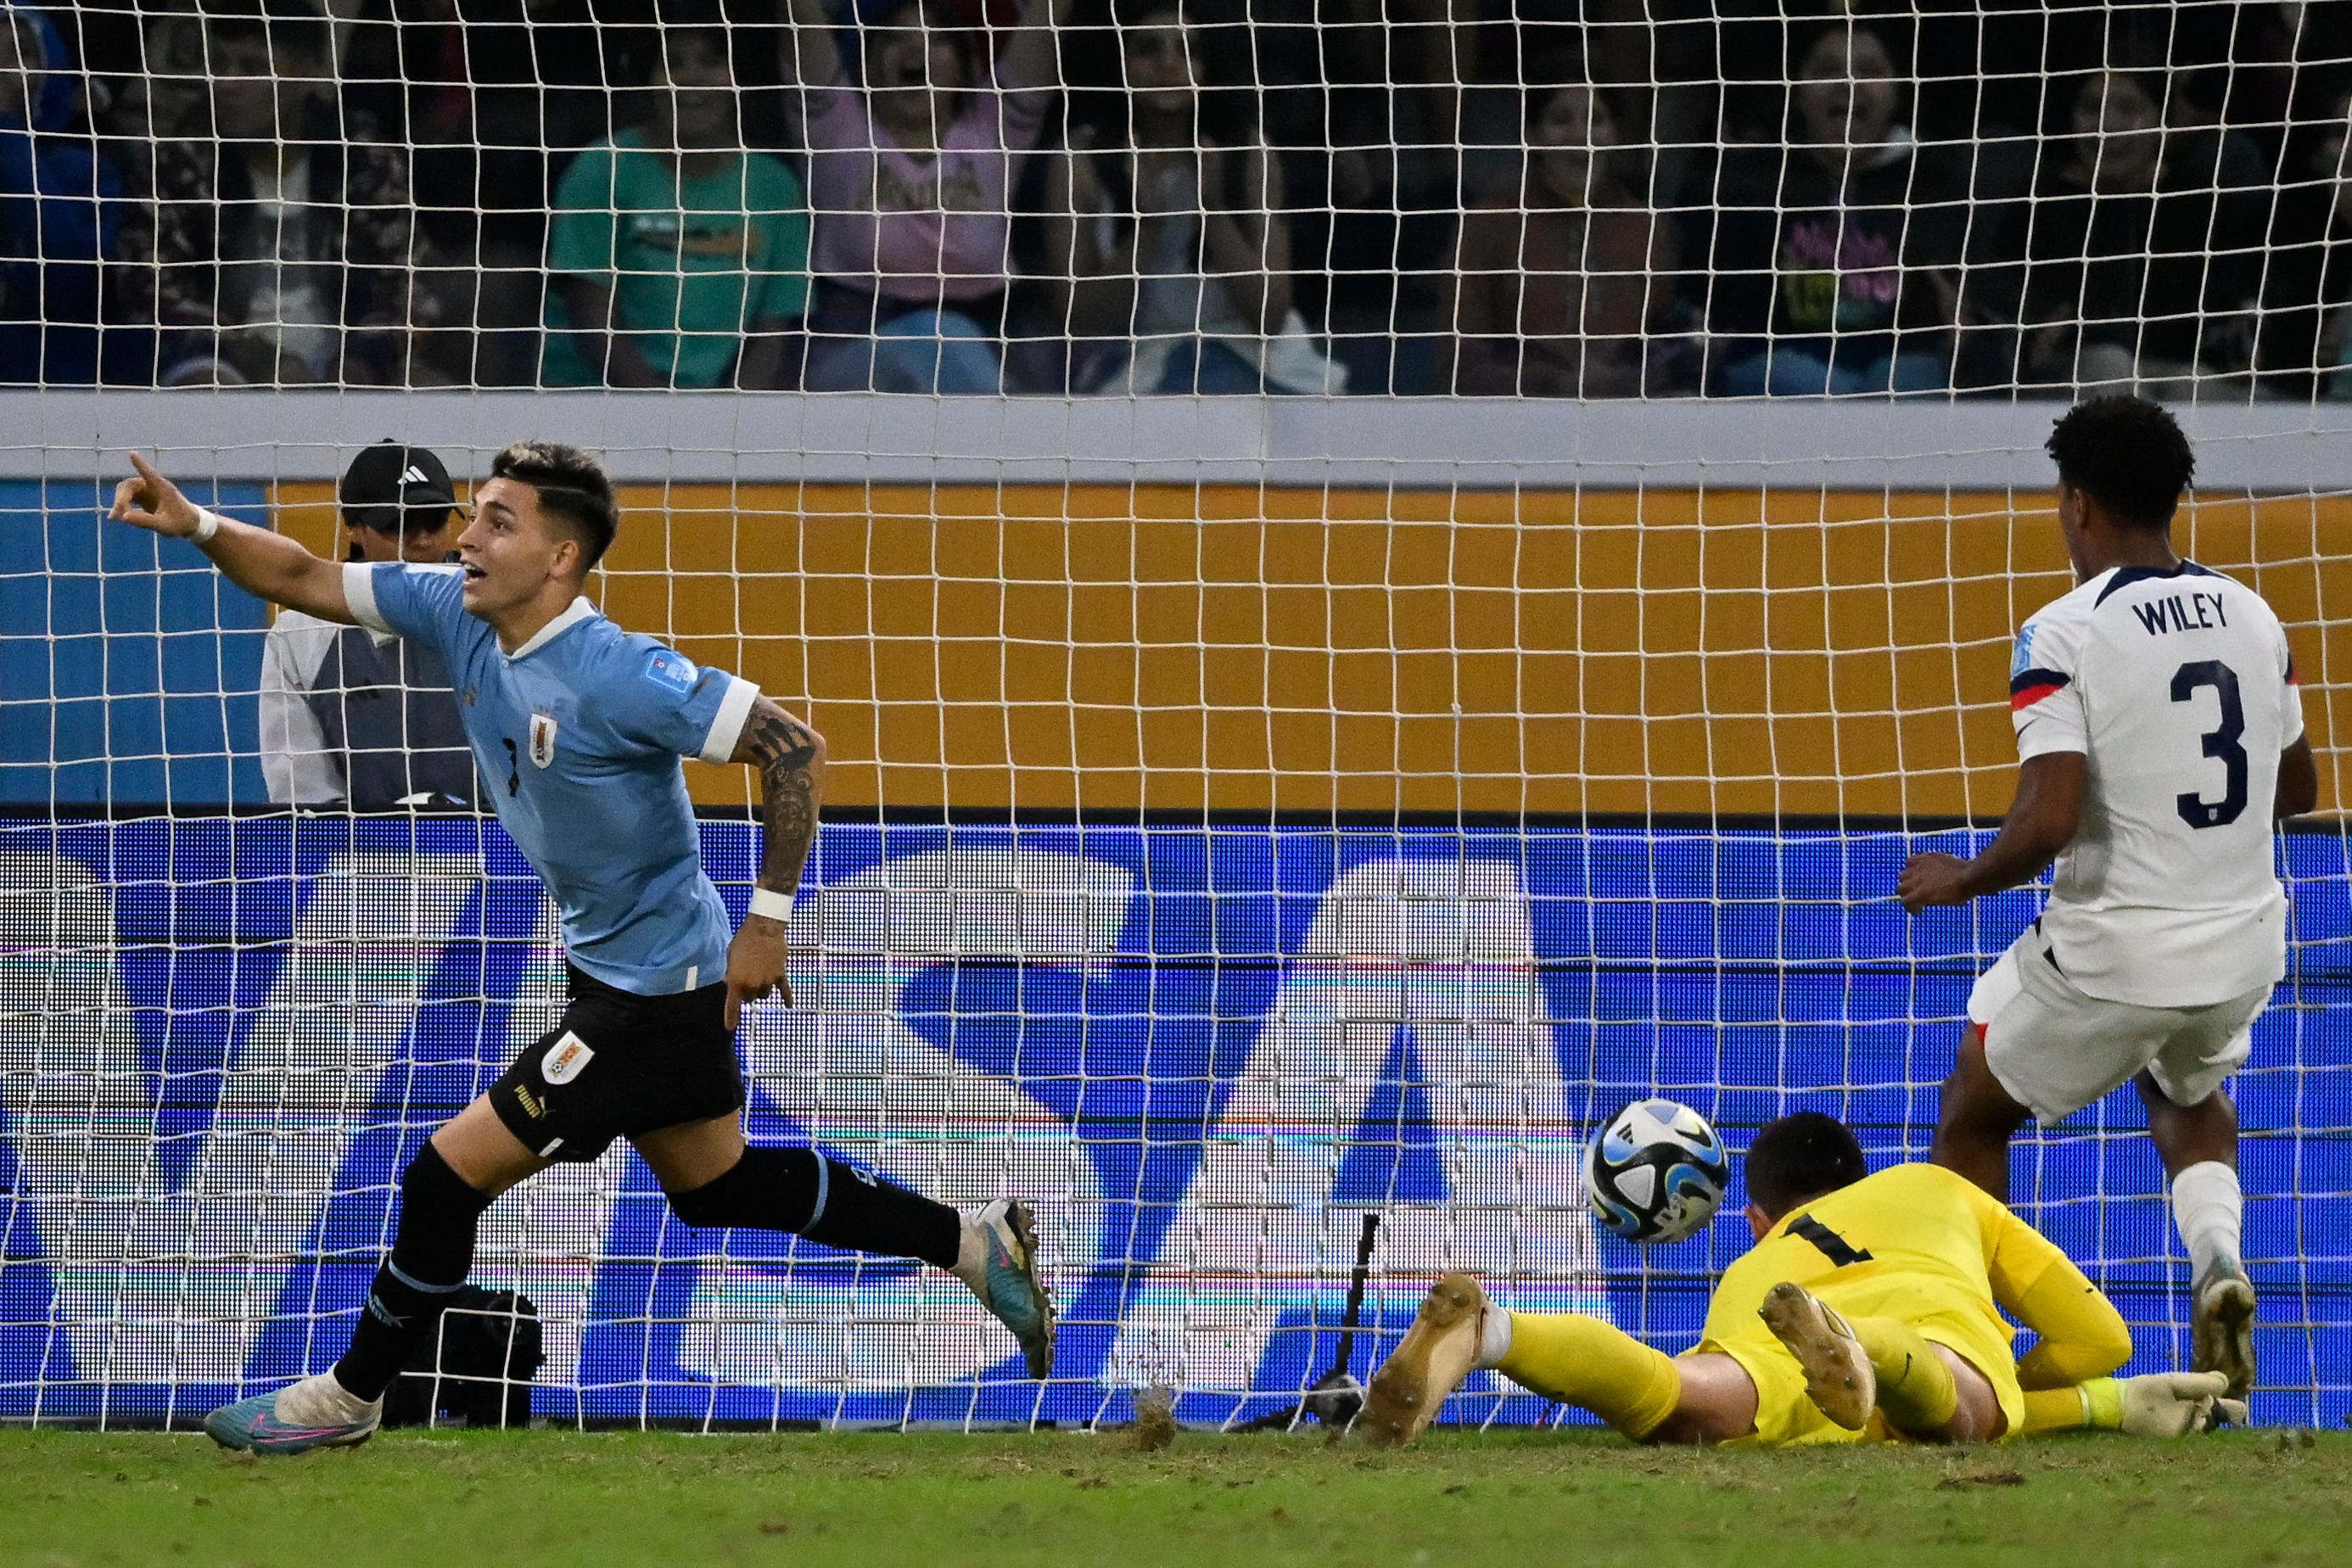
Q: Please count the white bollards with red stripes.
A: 0